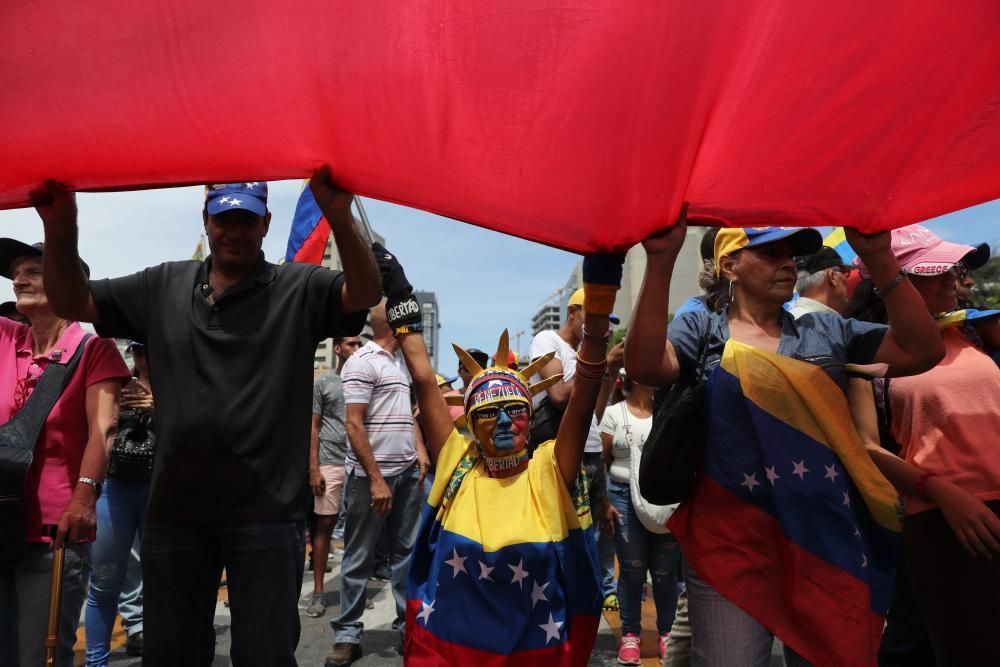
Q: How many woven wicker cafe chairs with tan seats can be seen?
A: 0